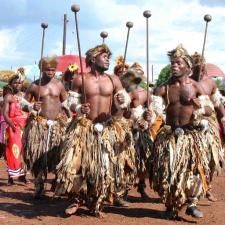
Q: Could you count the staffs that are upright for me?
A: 6